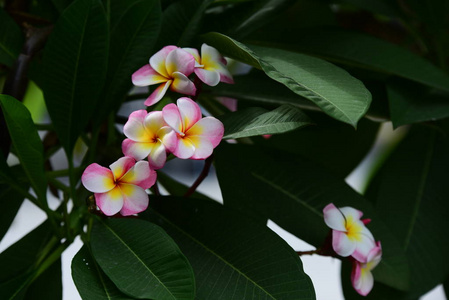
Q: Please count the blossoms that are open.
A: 7